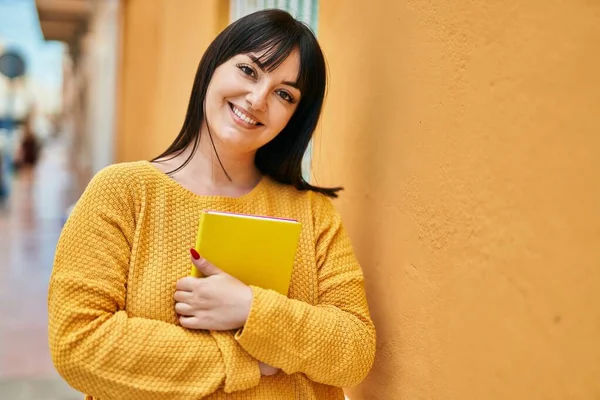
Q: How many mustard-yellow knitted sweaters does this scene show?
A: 1